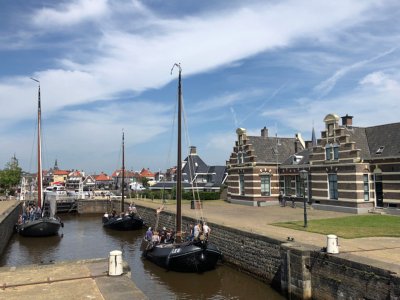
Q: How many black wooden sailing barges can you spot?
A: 3